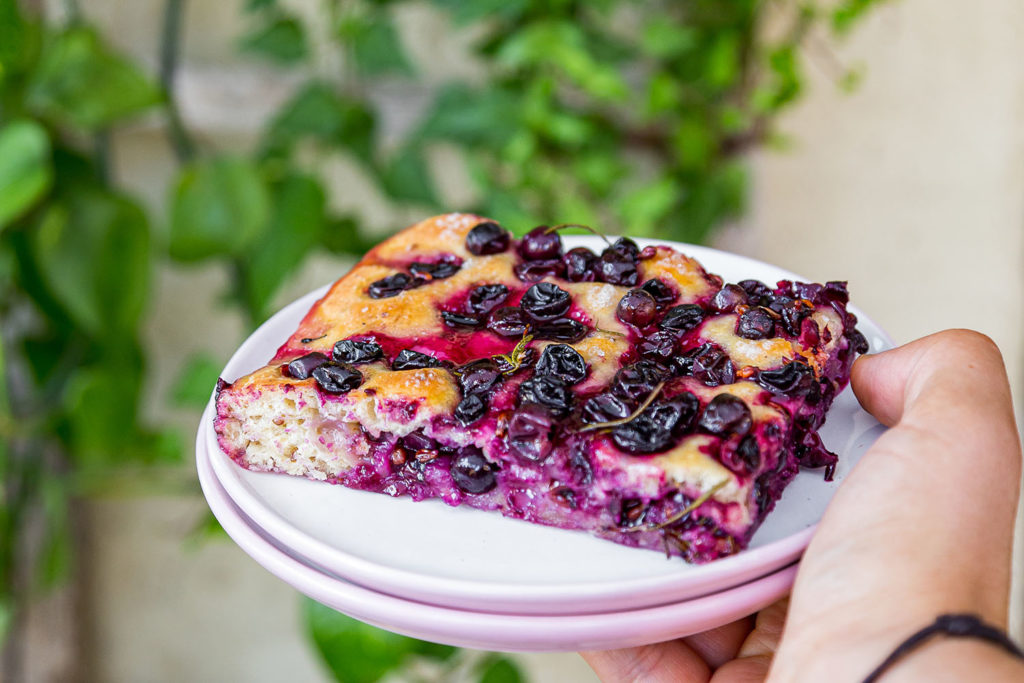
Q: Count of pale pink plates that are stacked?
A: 2